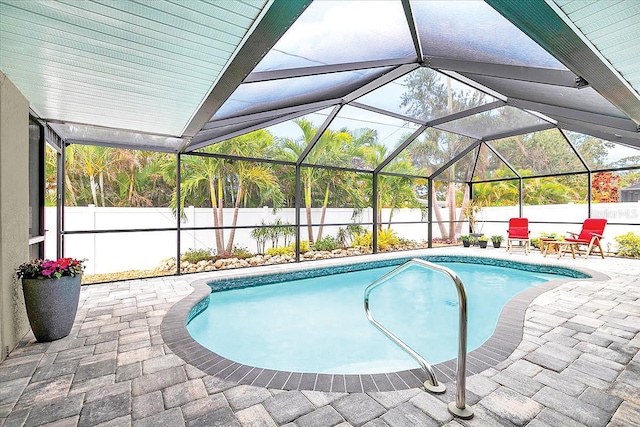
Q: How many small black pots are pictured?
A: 3